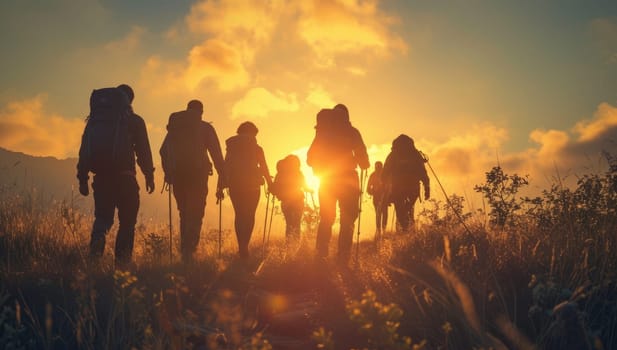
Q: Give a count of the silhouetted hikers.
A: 7